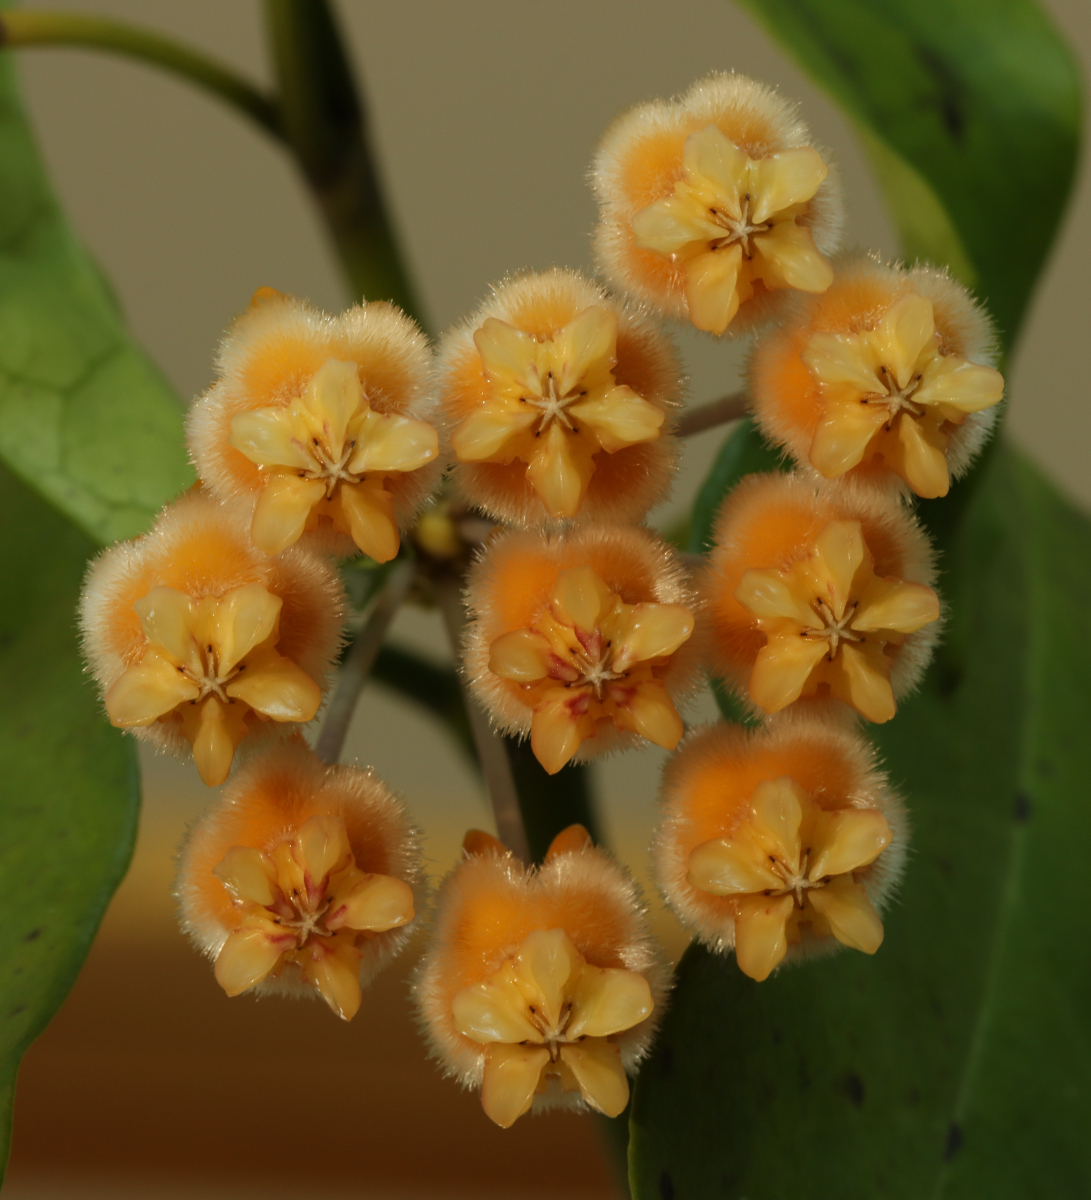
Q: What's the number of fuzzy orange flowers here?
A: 10